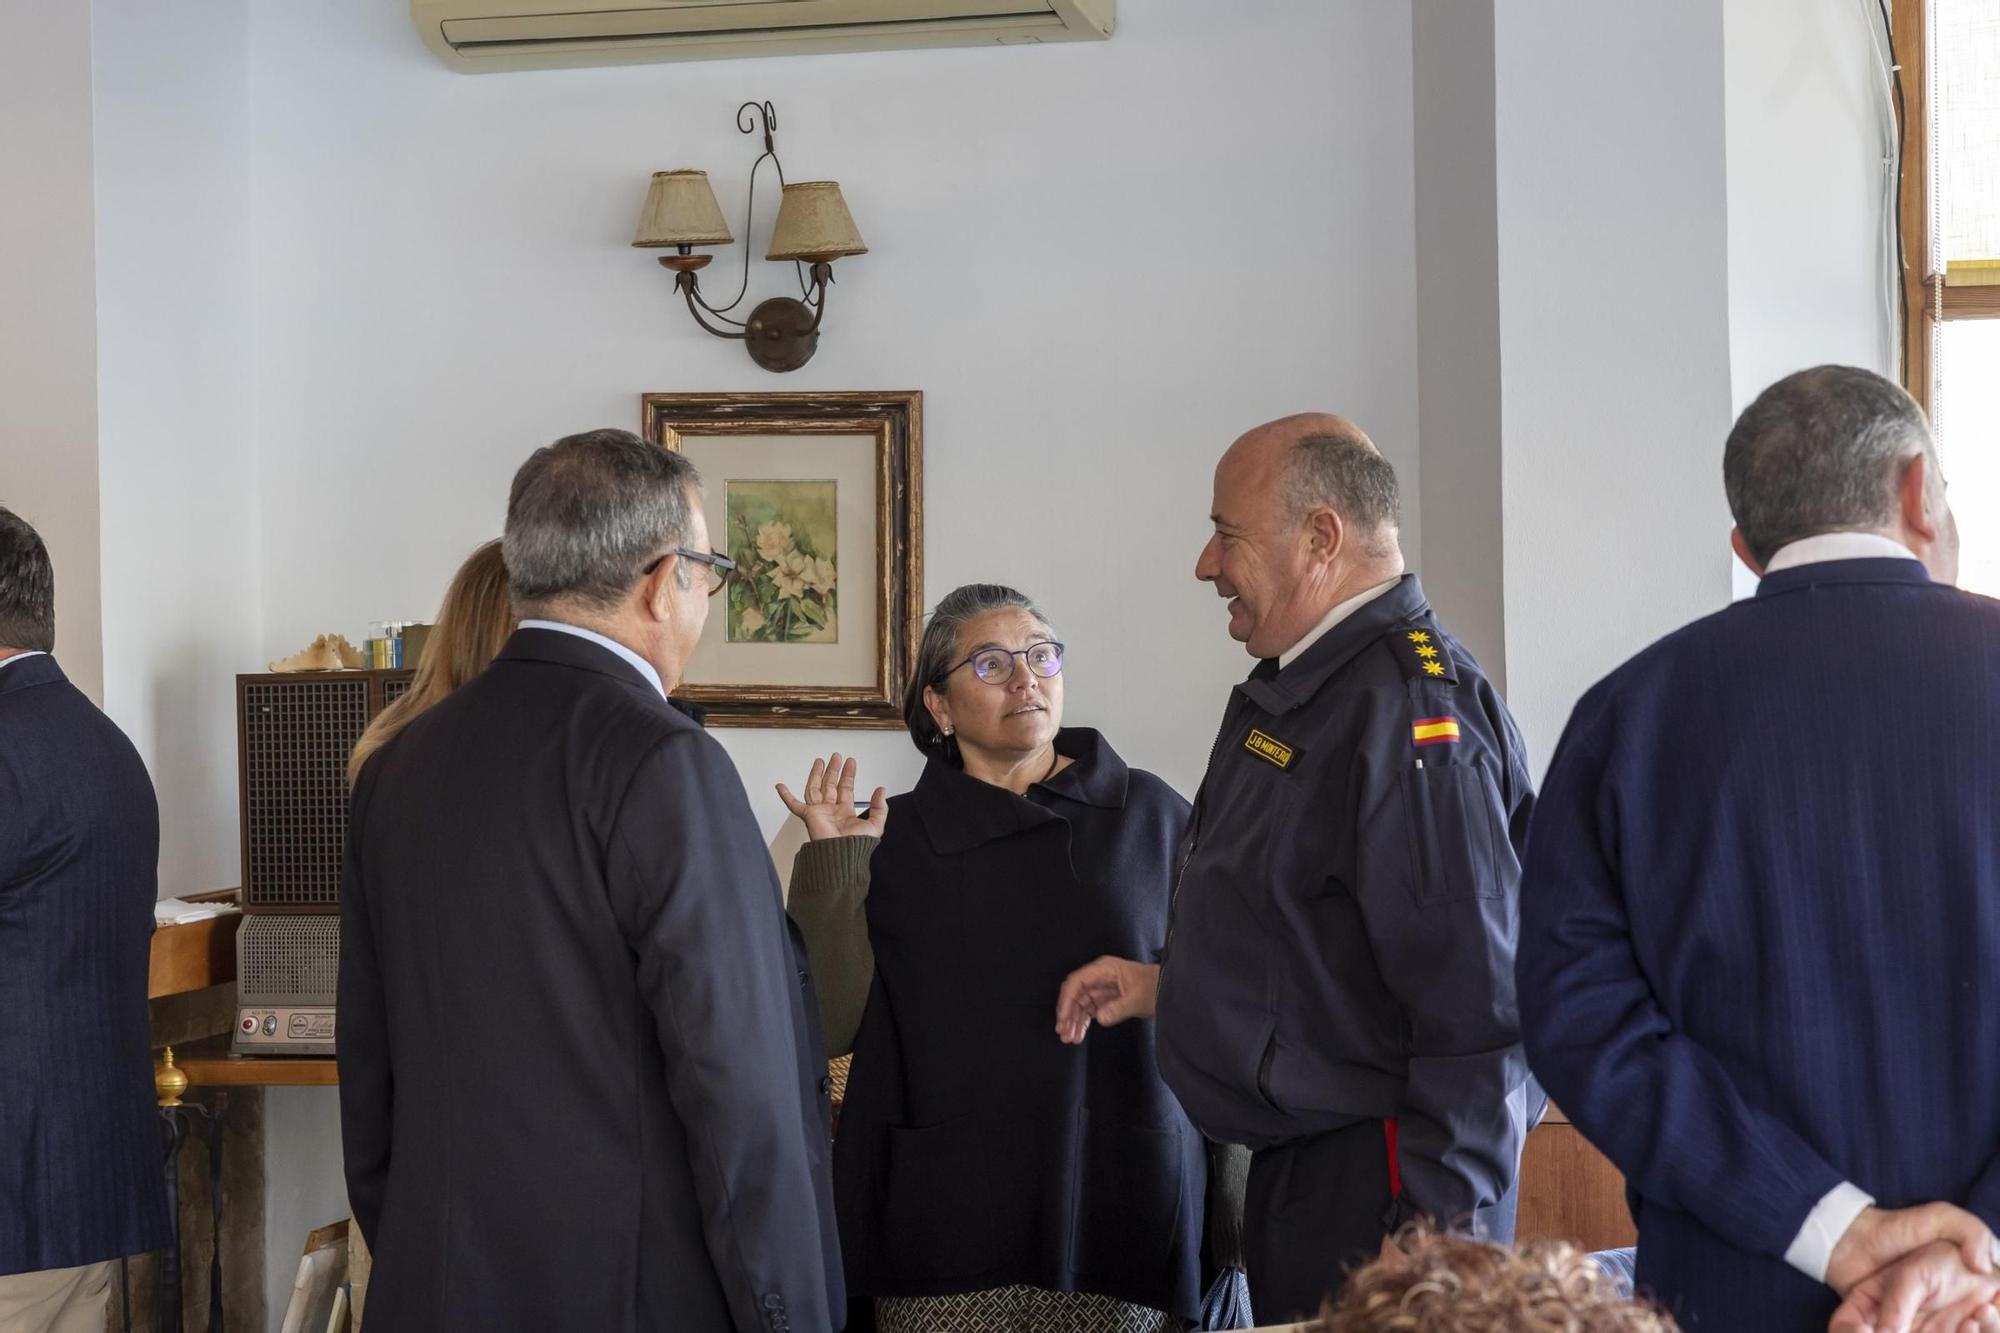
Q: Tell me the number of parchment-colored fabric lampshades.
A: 2